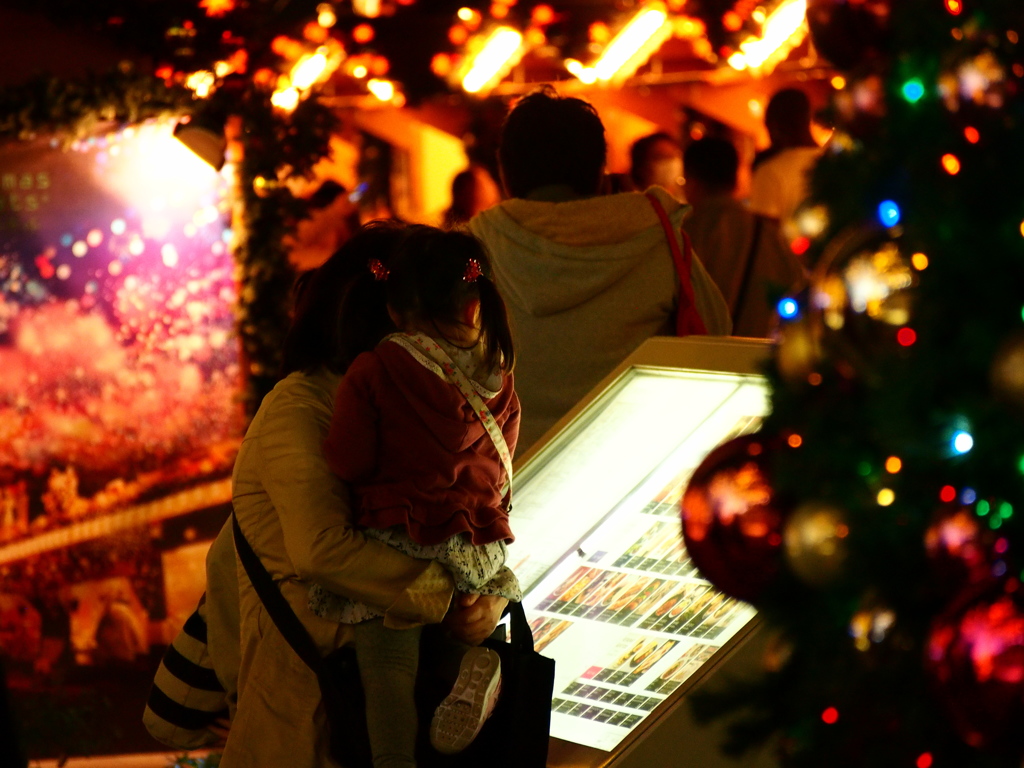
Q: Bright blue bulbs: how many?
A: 3